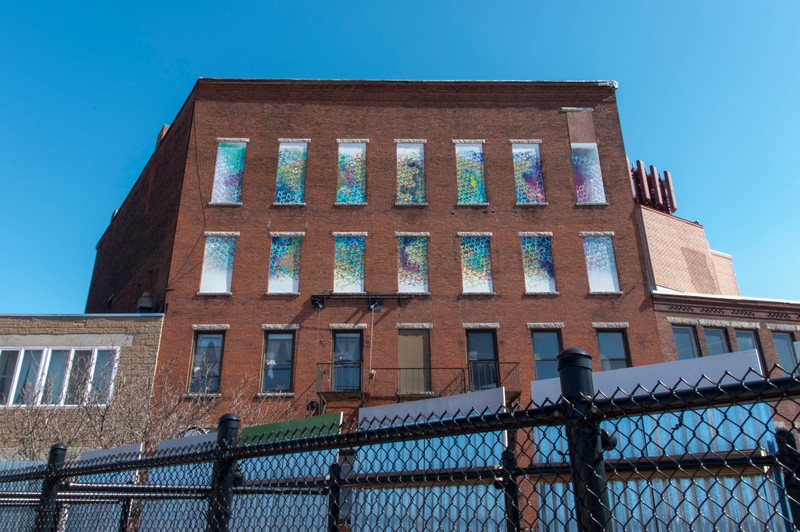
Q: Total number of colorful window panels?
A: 14